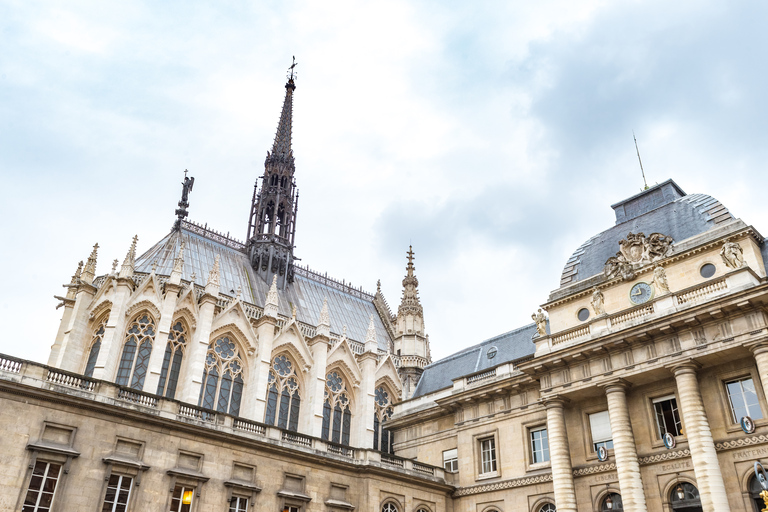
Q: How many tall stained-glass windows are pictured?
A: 7